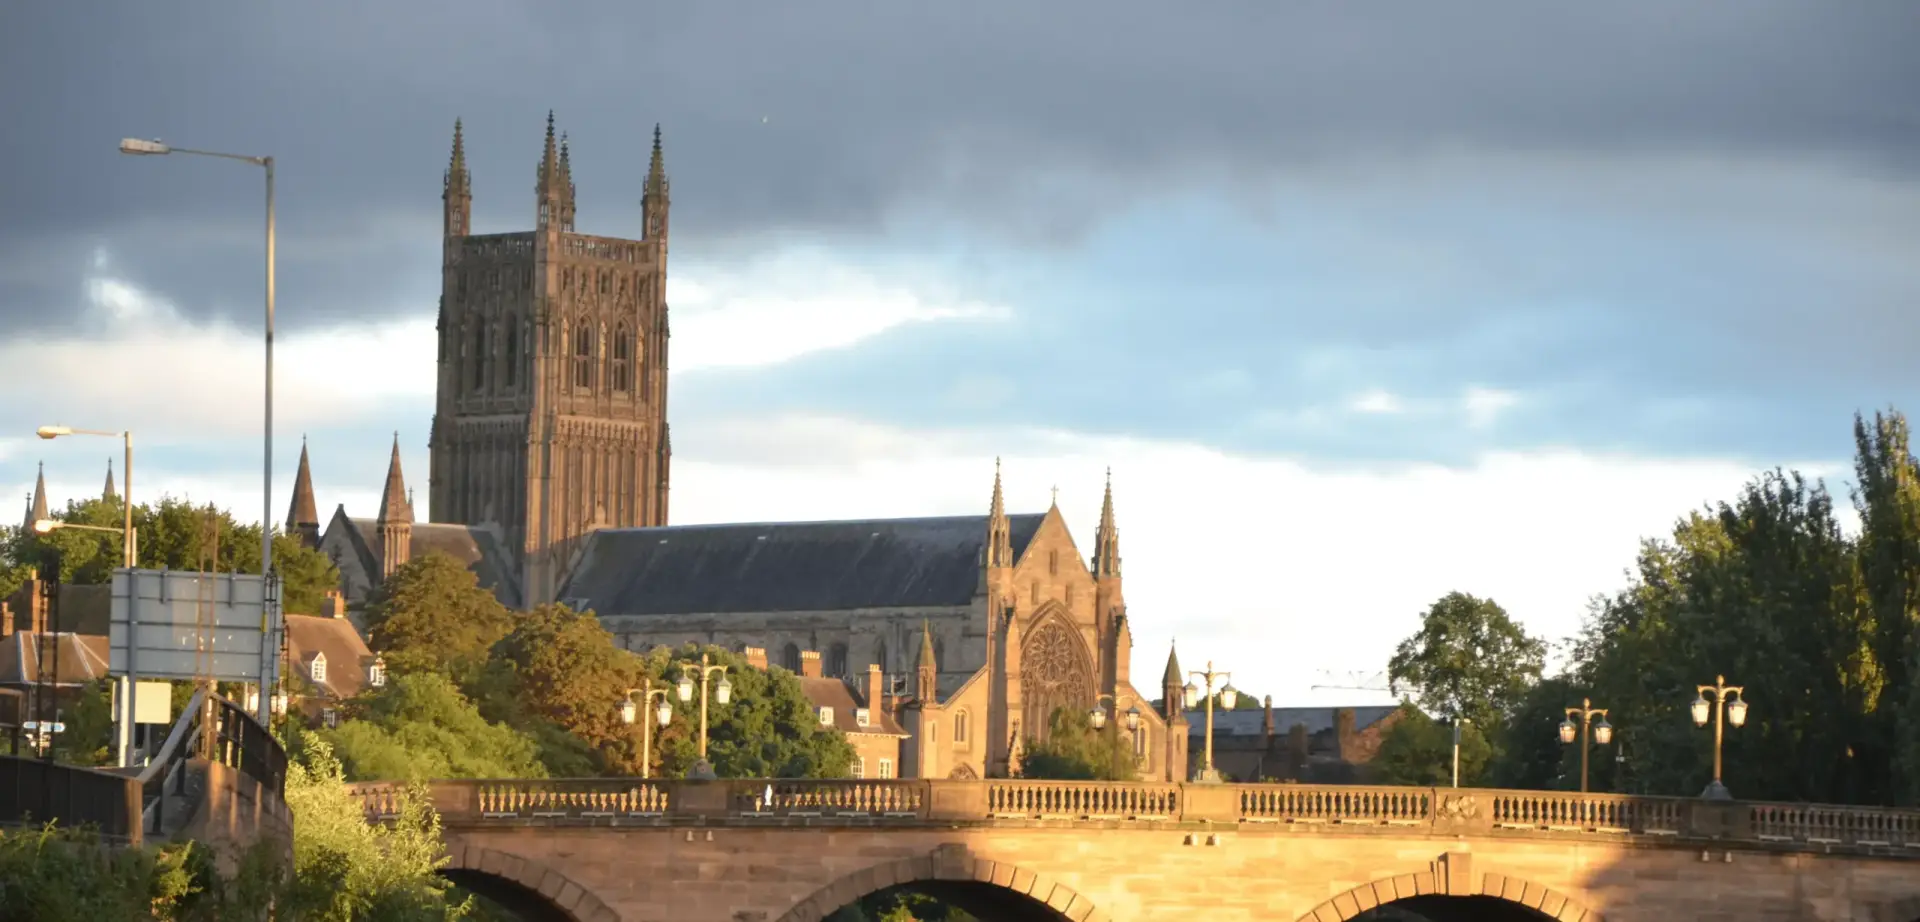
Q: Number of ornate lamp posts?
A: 6